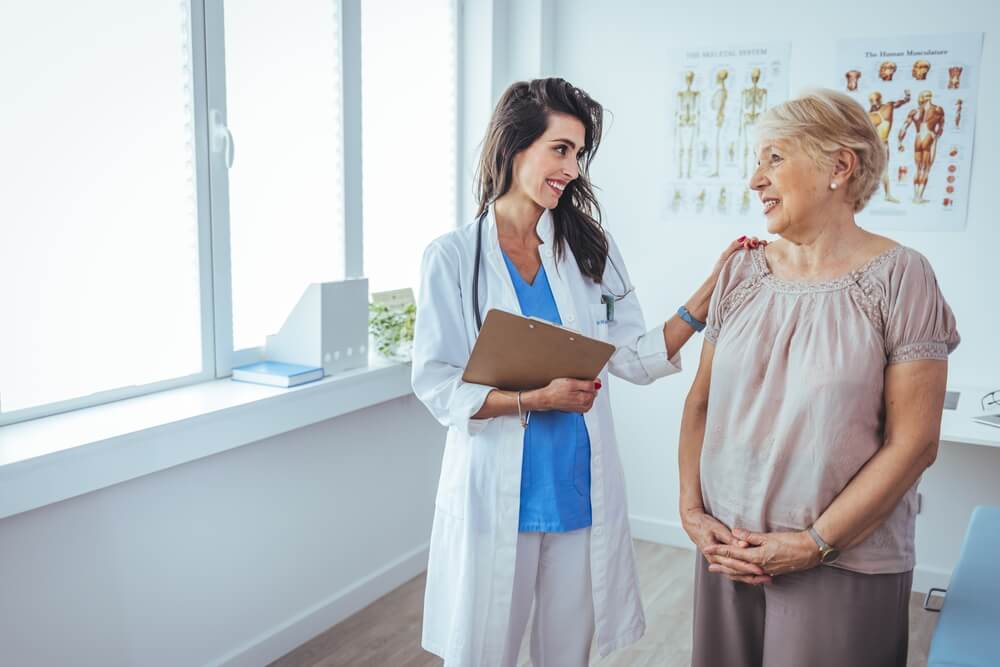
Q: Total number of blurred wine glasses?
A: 0